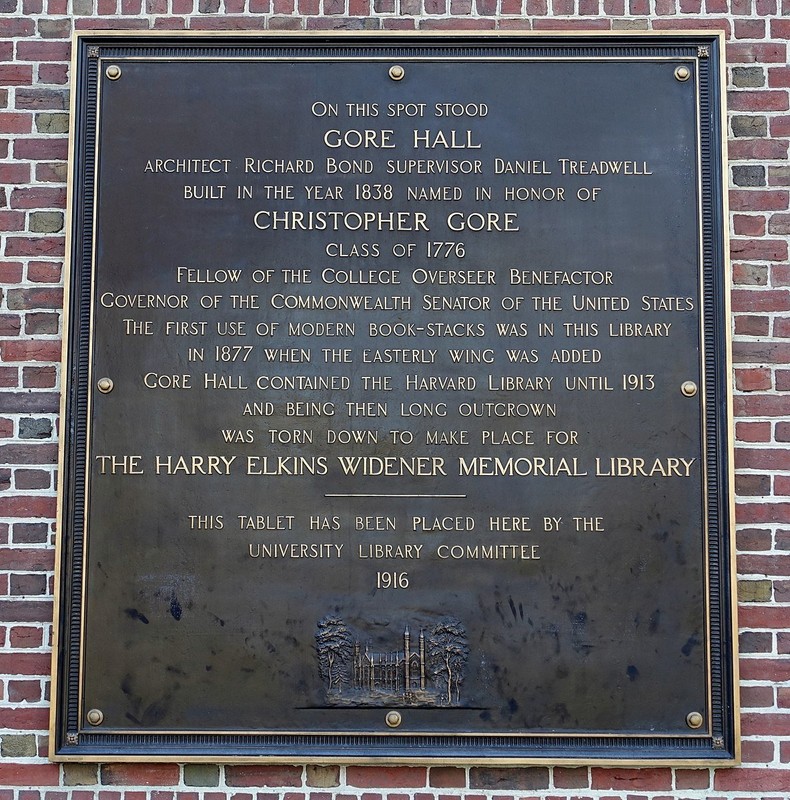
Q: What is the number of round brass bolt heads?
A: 8